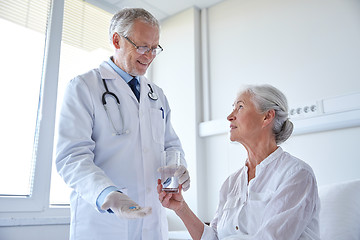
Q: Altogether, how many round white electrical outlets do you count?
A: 4